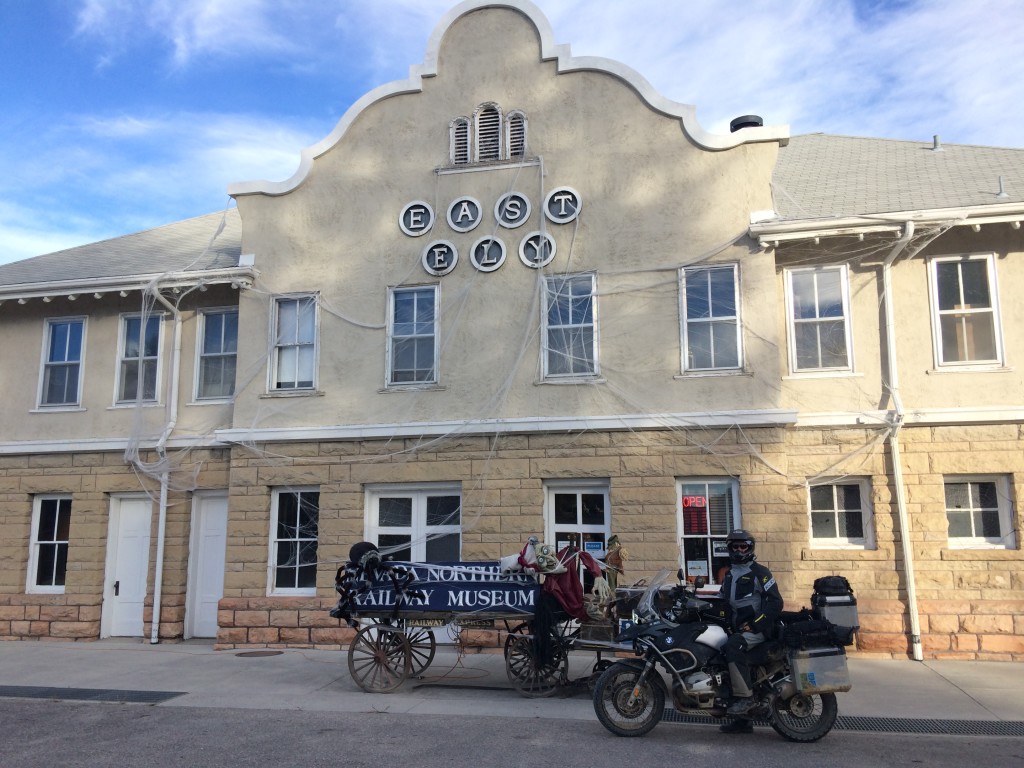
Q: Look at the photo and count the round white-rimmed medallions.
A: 7